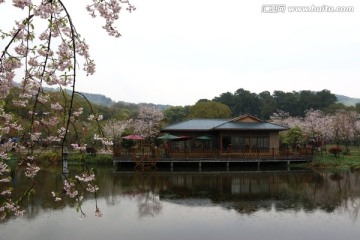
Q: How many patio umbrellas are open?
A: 4